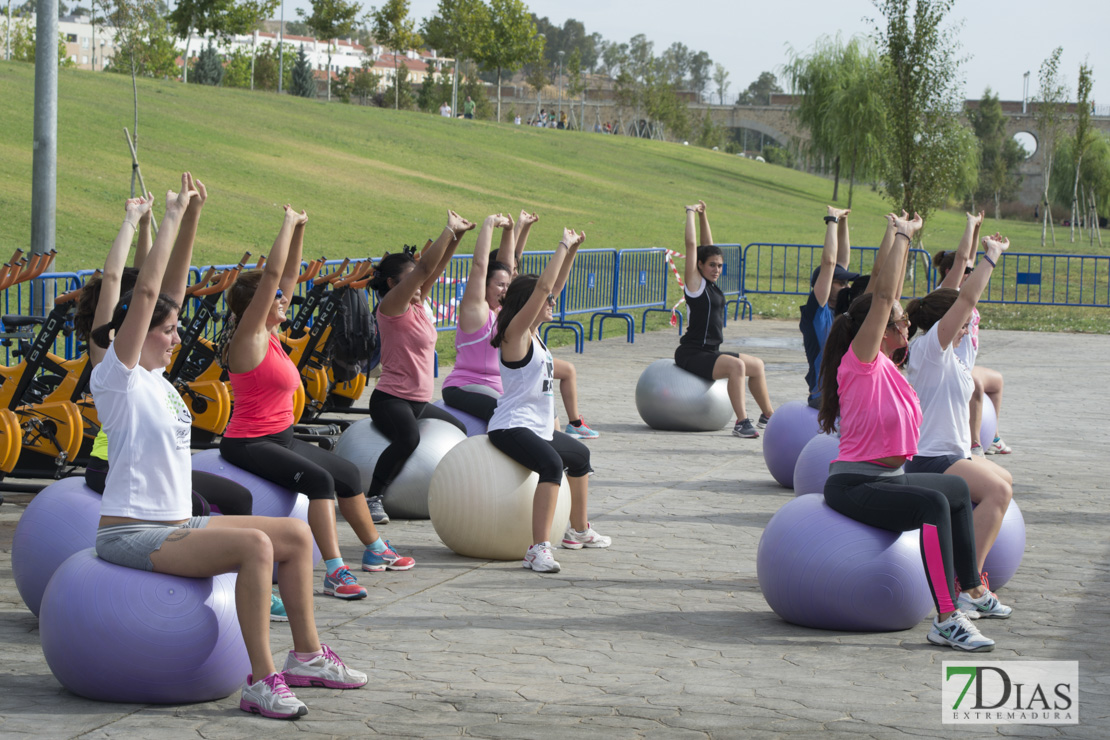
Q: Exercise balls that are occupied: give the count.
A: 12